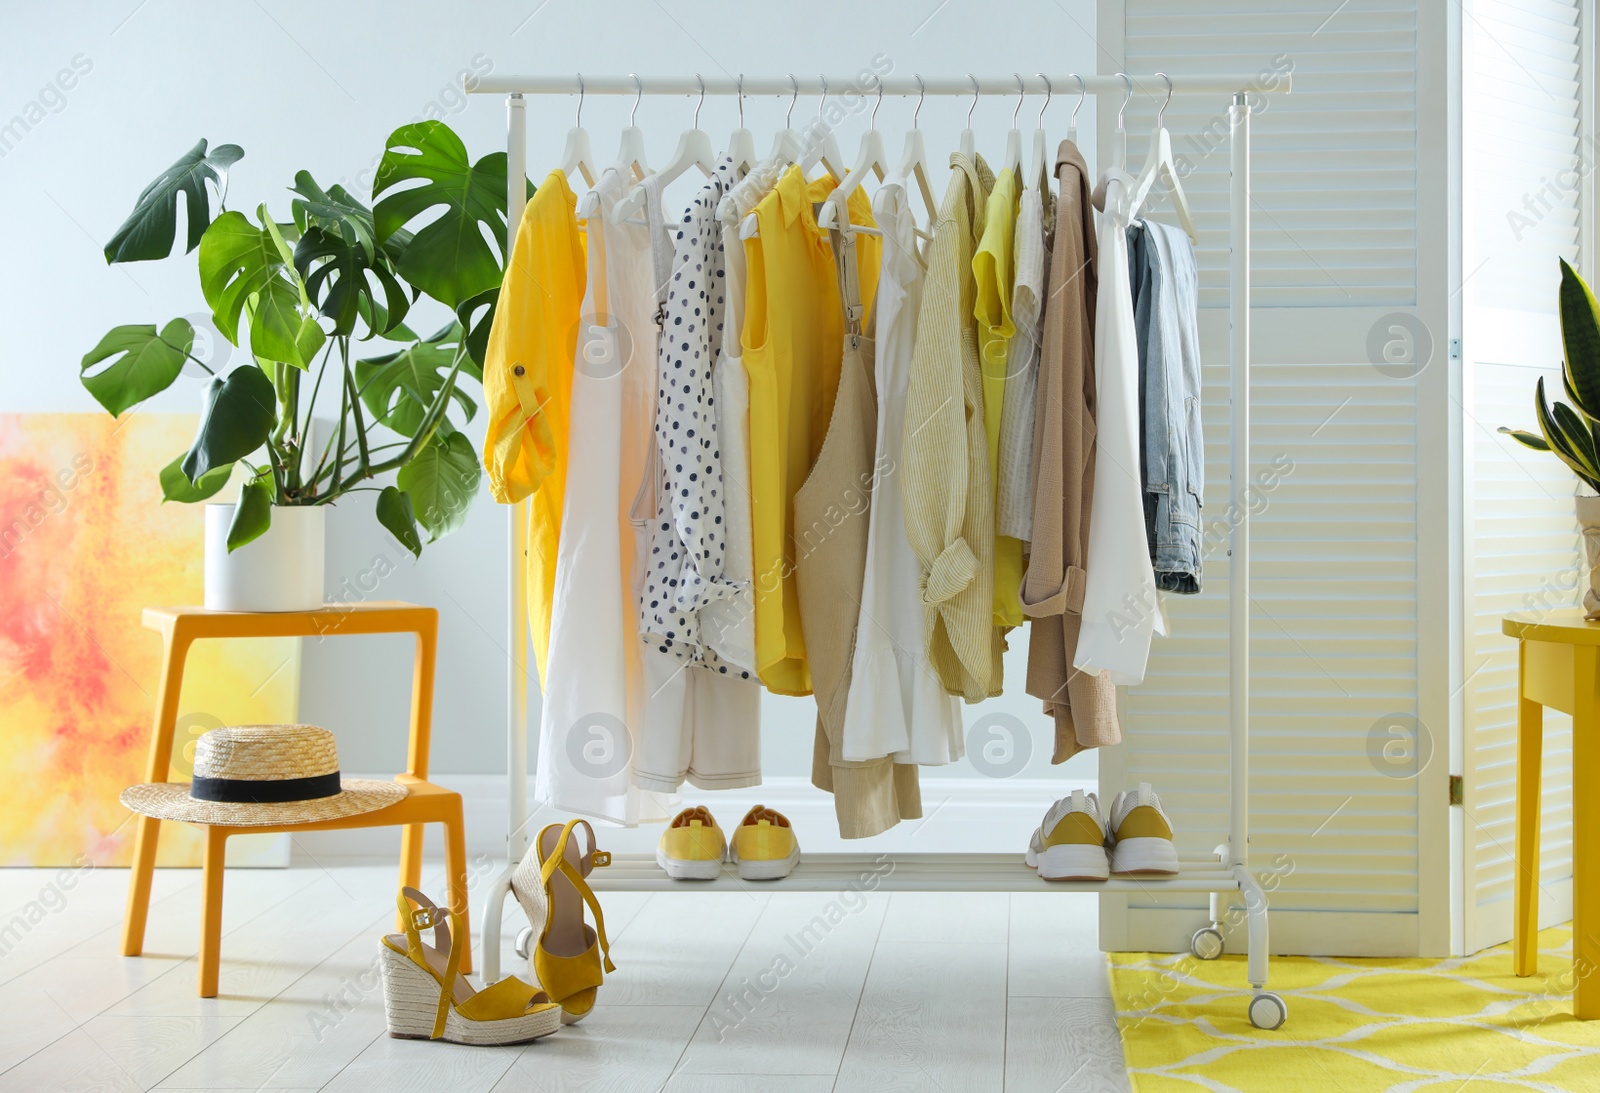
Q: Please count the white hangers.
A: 14